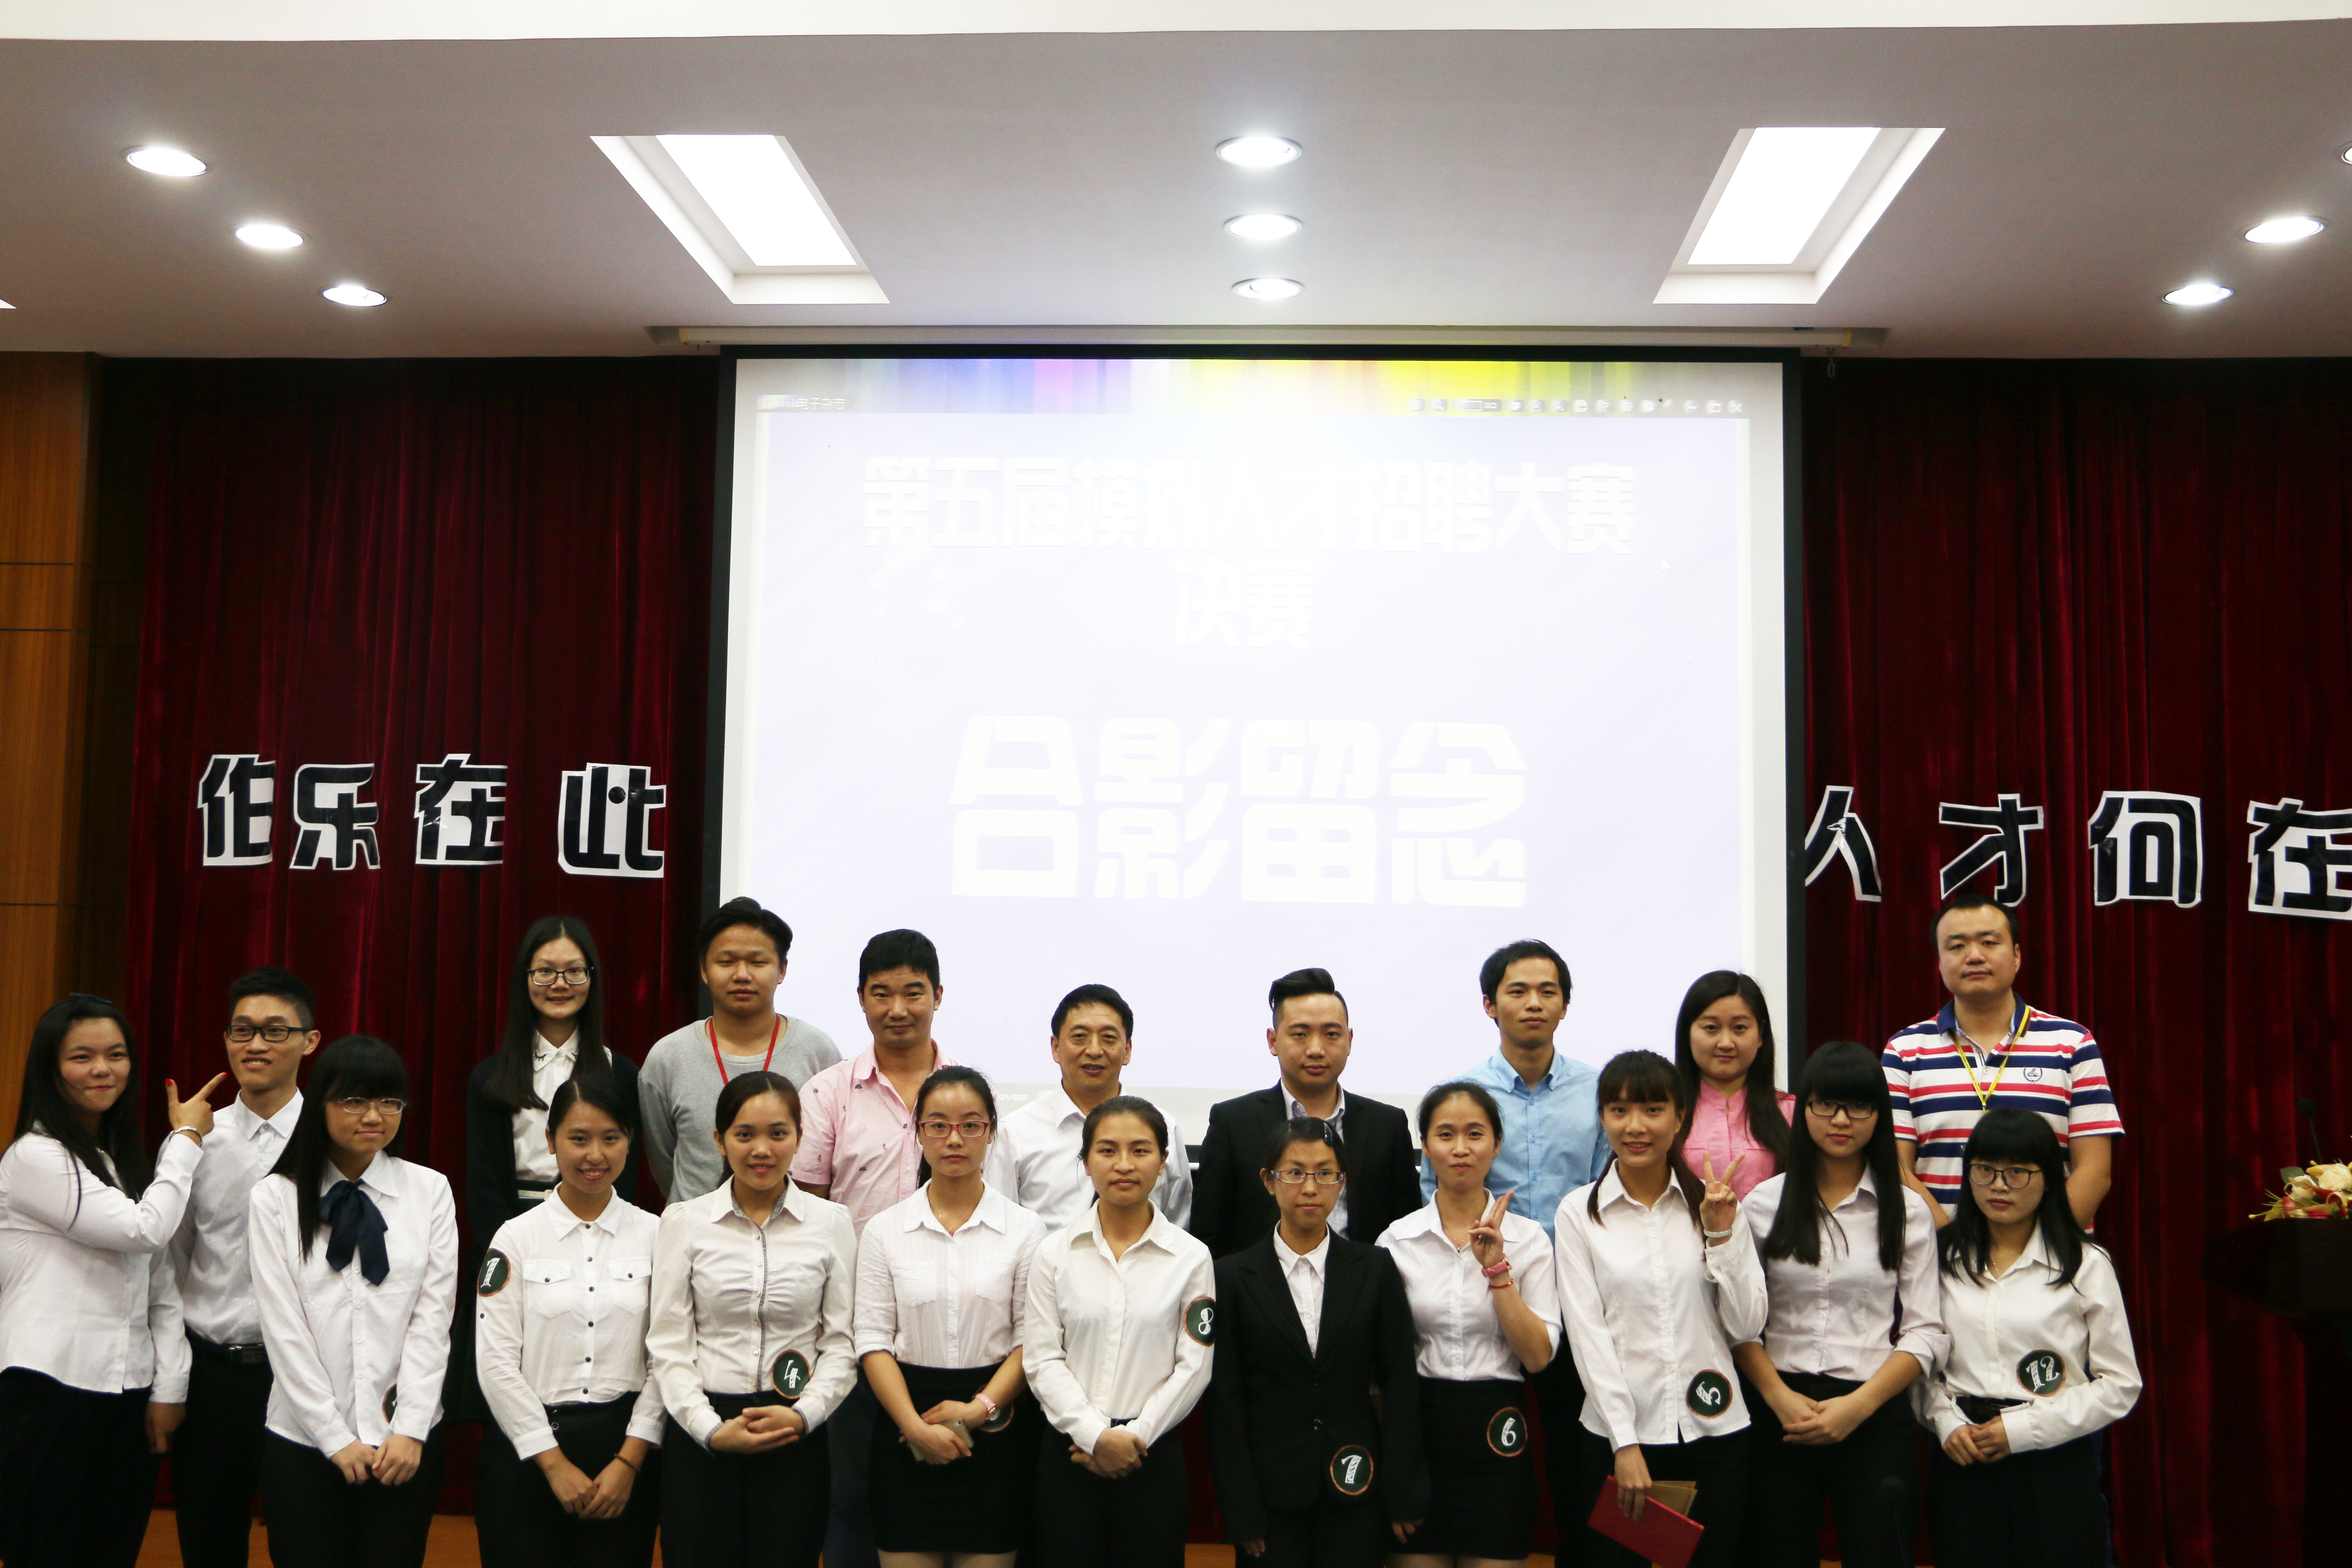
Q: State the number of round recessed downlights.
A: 9